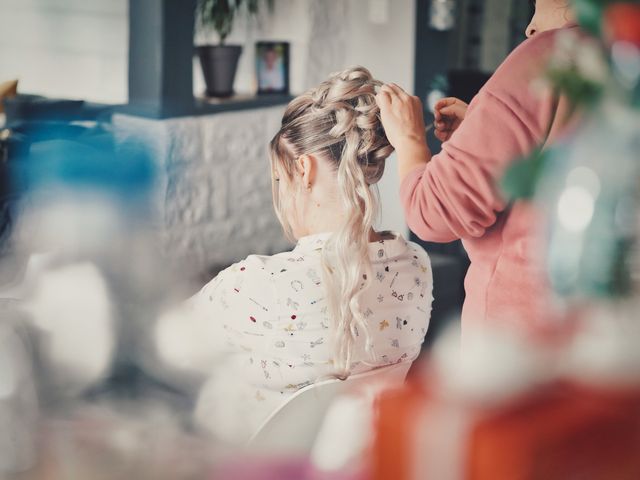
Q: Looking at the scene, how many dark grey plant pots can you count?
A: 1